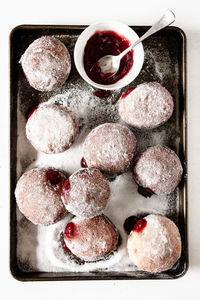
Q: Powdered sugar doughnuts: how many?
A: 9